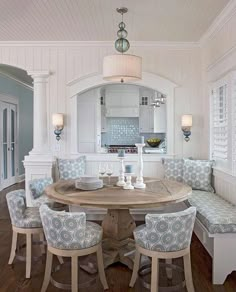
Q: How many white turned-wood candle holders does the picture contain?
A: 3